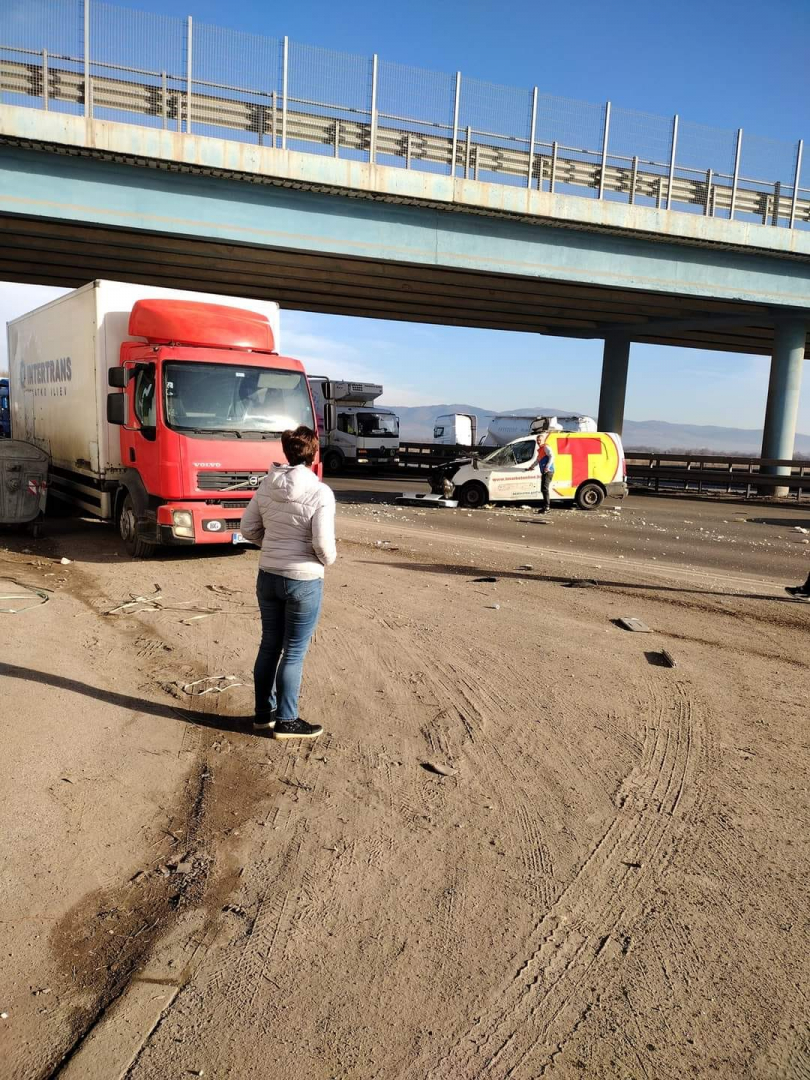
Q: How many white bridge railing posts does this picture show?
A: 10